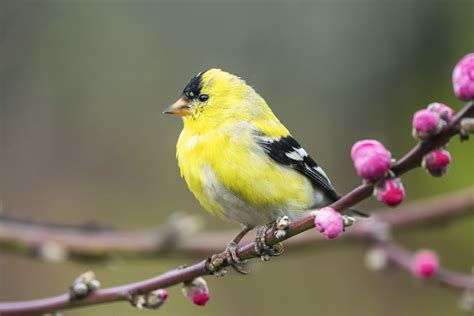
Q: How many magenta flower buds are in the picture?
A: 10